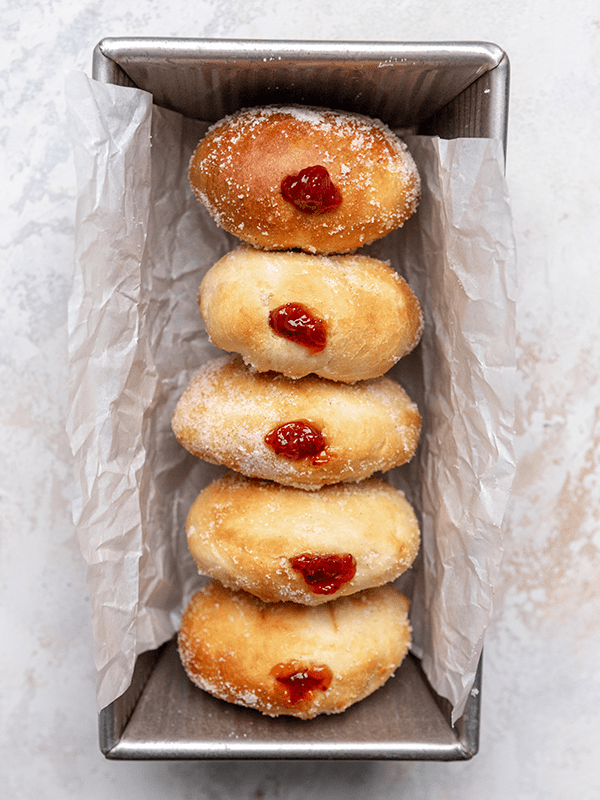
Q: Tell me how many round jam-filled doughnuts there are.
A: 5